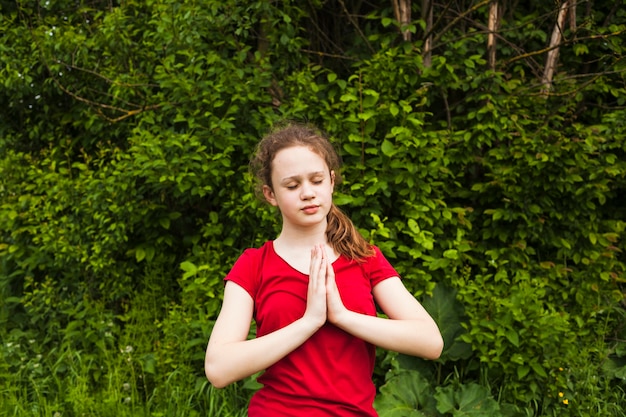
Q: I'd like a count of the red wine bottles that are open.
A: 0